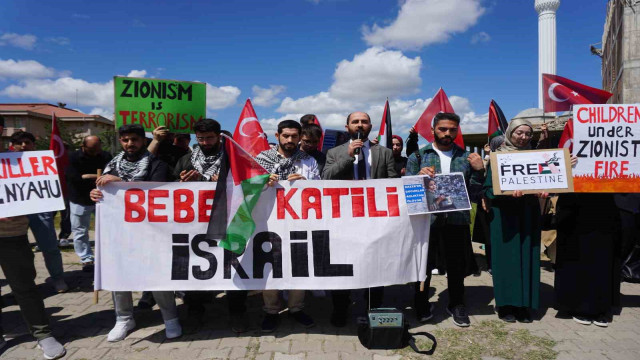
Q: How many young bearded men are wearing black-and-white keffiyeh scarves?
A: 3